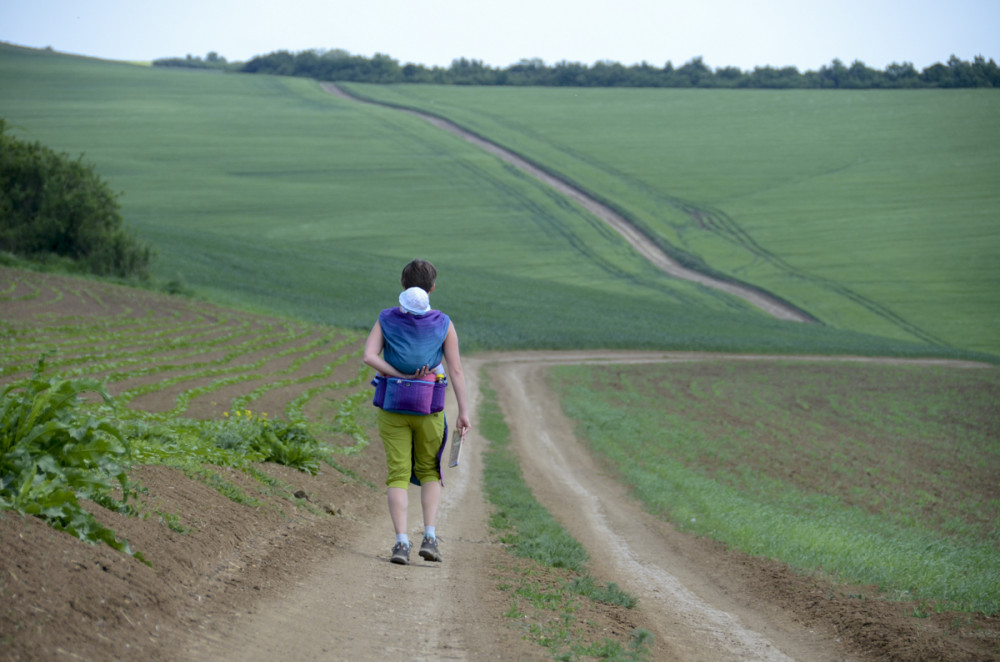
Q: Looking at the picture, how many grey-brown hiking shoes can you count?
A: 2